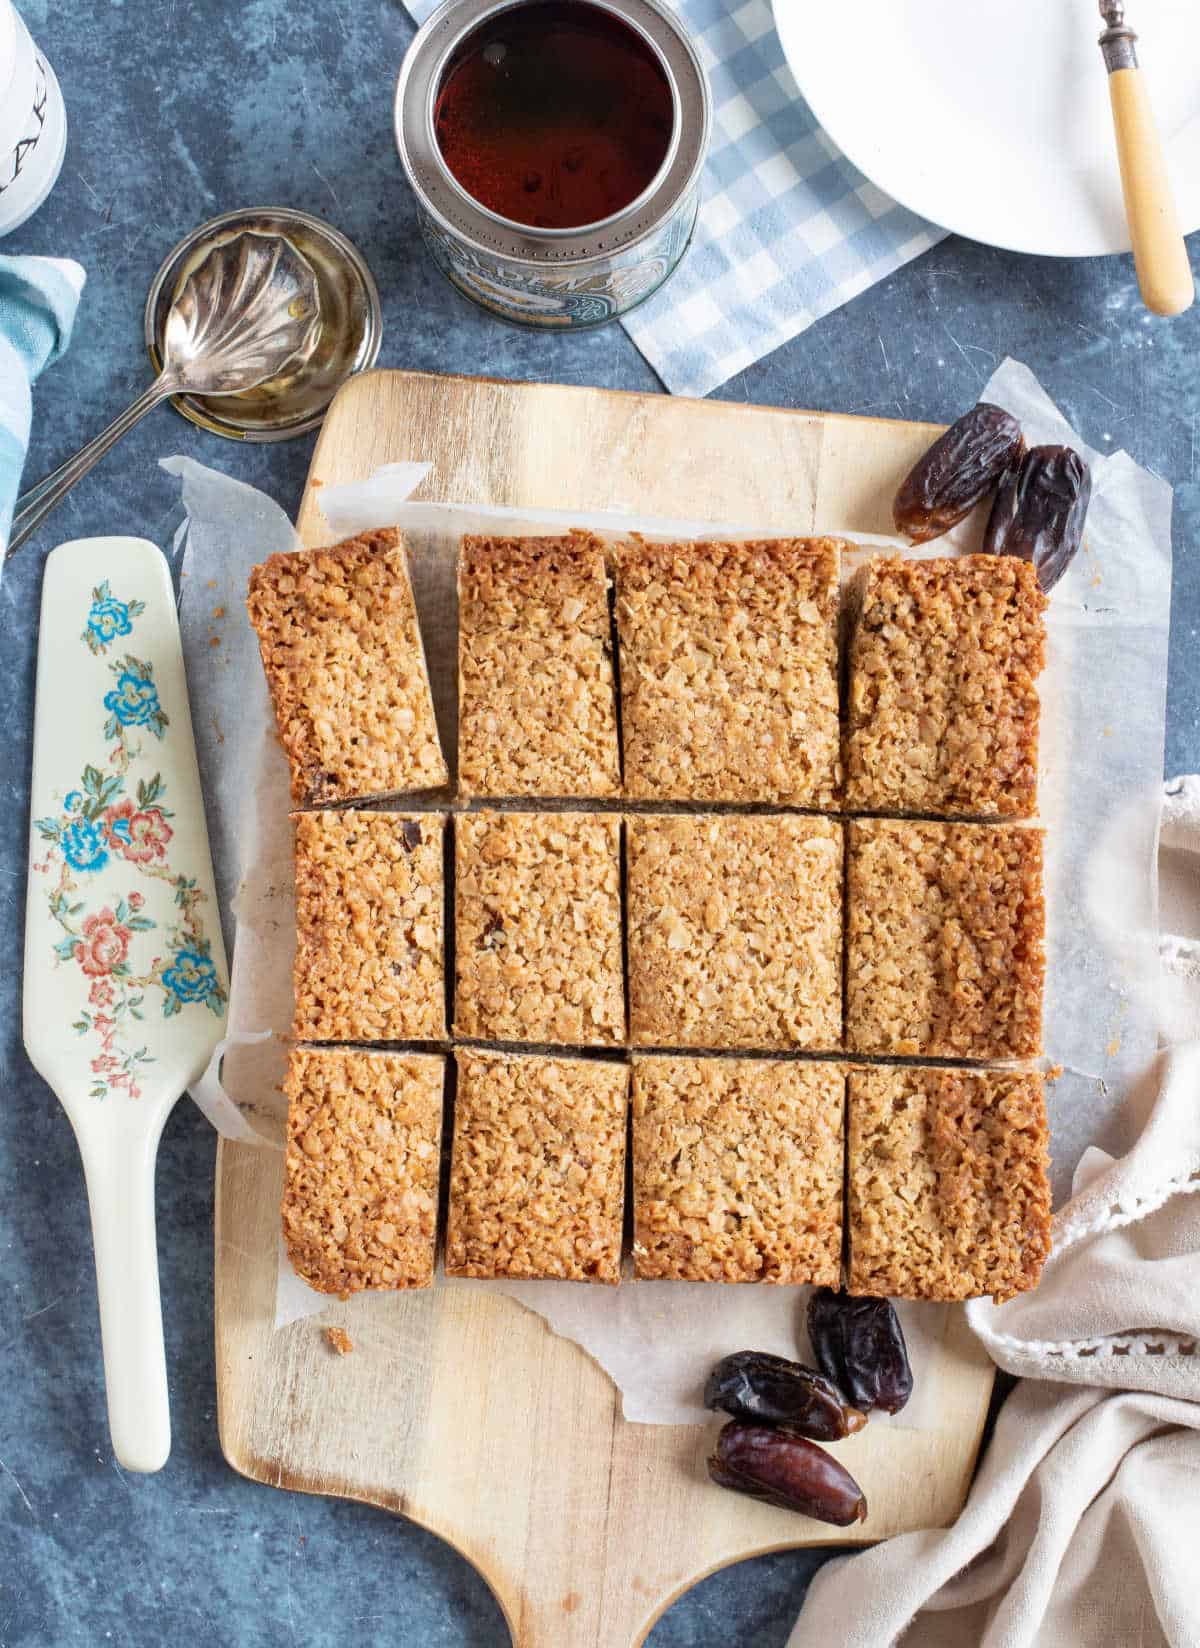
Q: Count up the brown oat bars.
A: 12